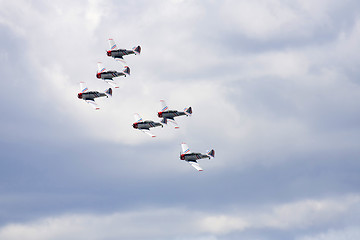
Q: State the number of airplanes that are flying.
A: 6